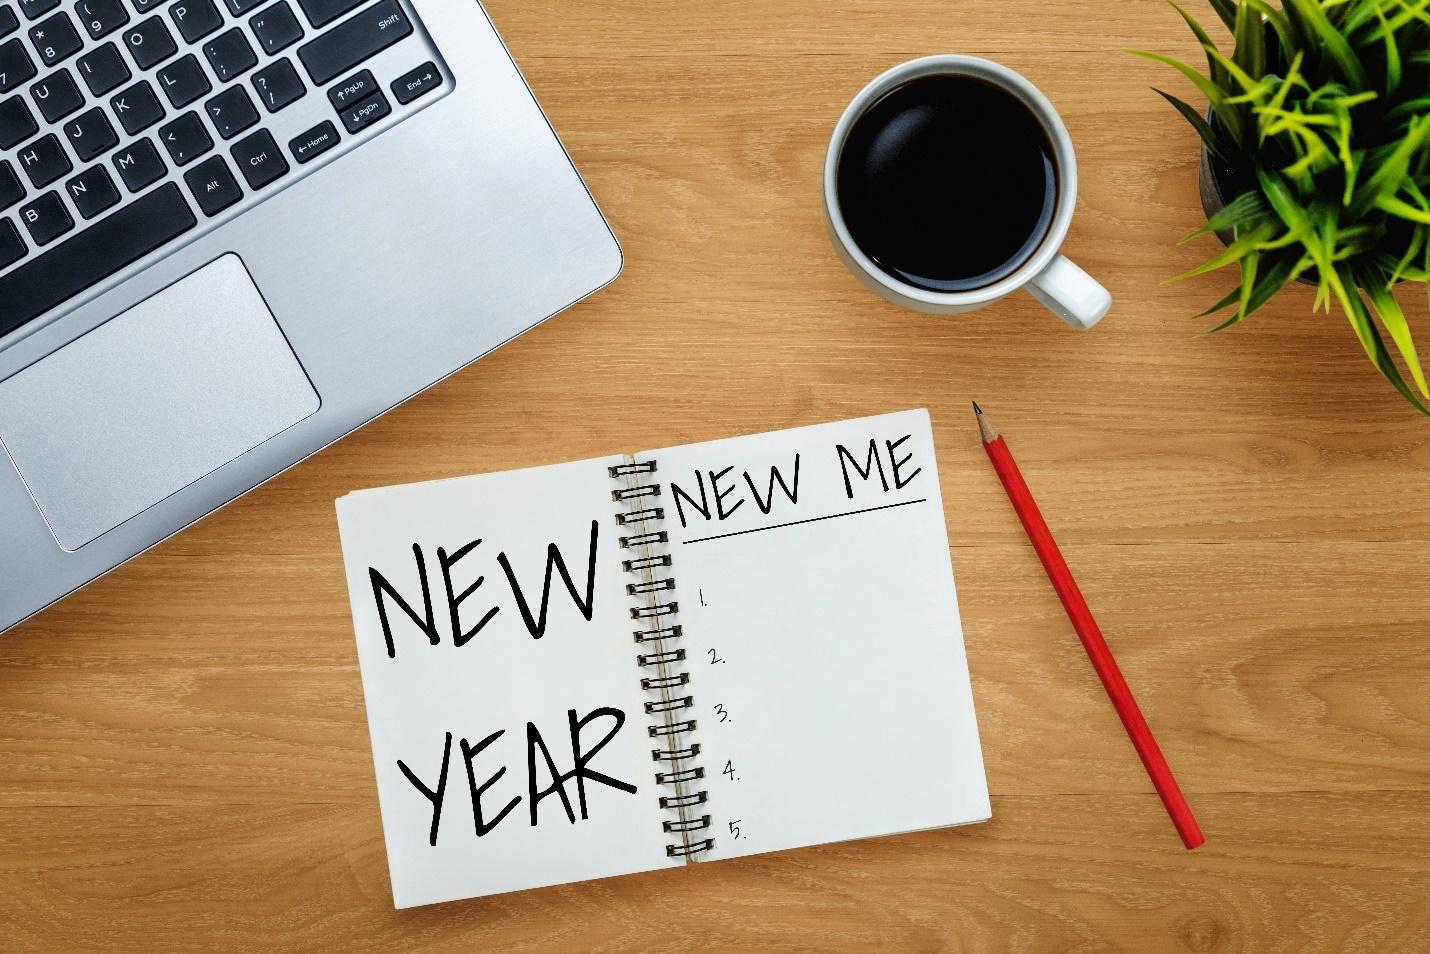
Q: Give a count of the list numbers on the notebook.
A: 5